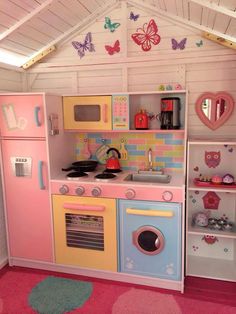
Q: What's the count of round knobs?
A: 5